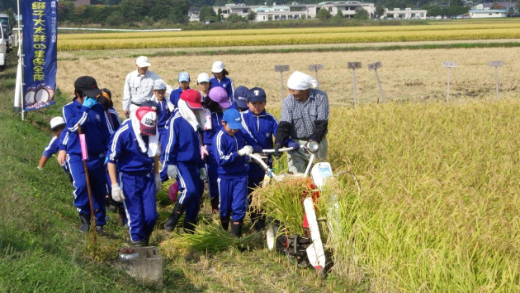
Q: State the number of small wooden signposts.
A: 6